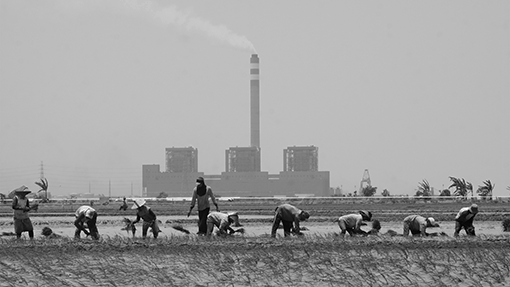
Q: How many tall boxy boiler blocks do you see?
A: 3